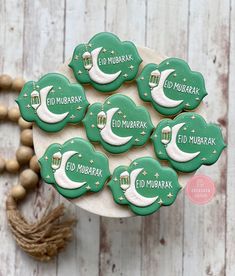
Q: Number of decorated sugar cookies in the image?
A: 7